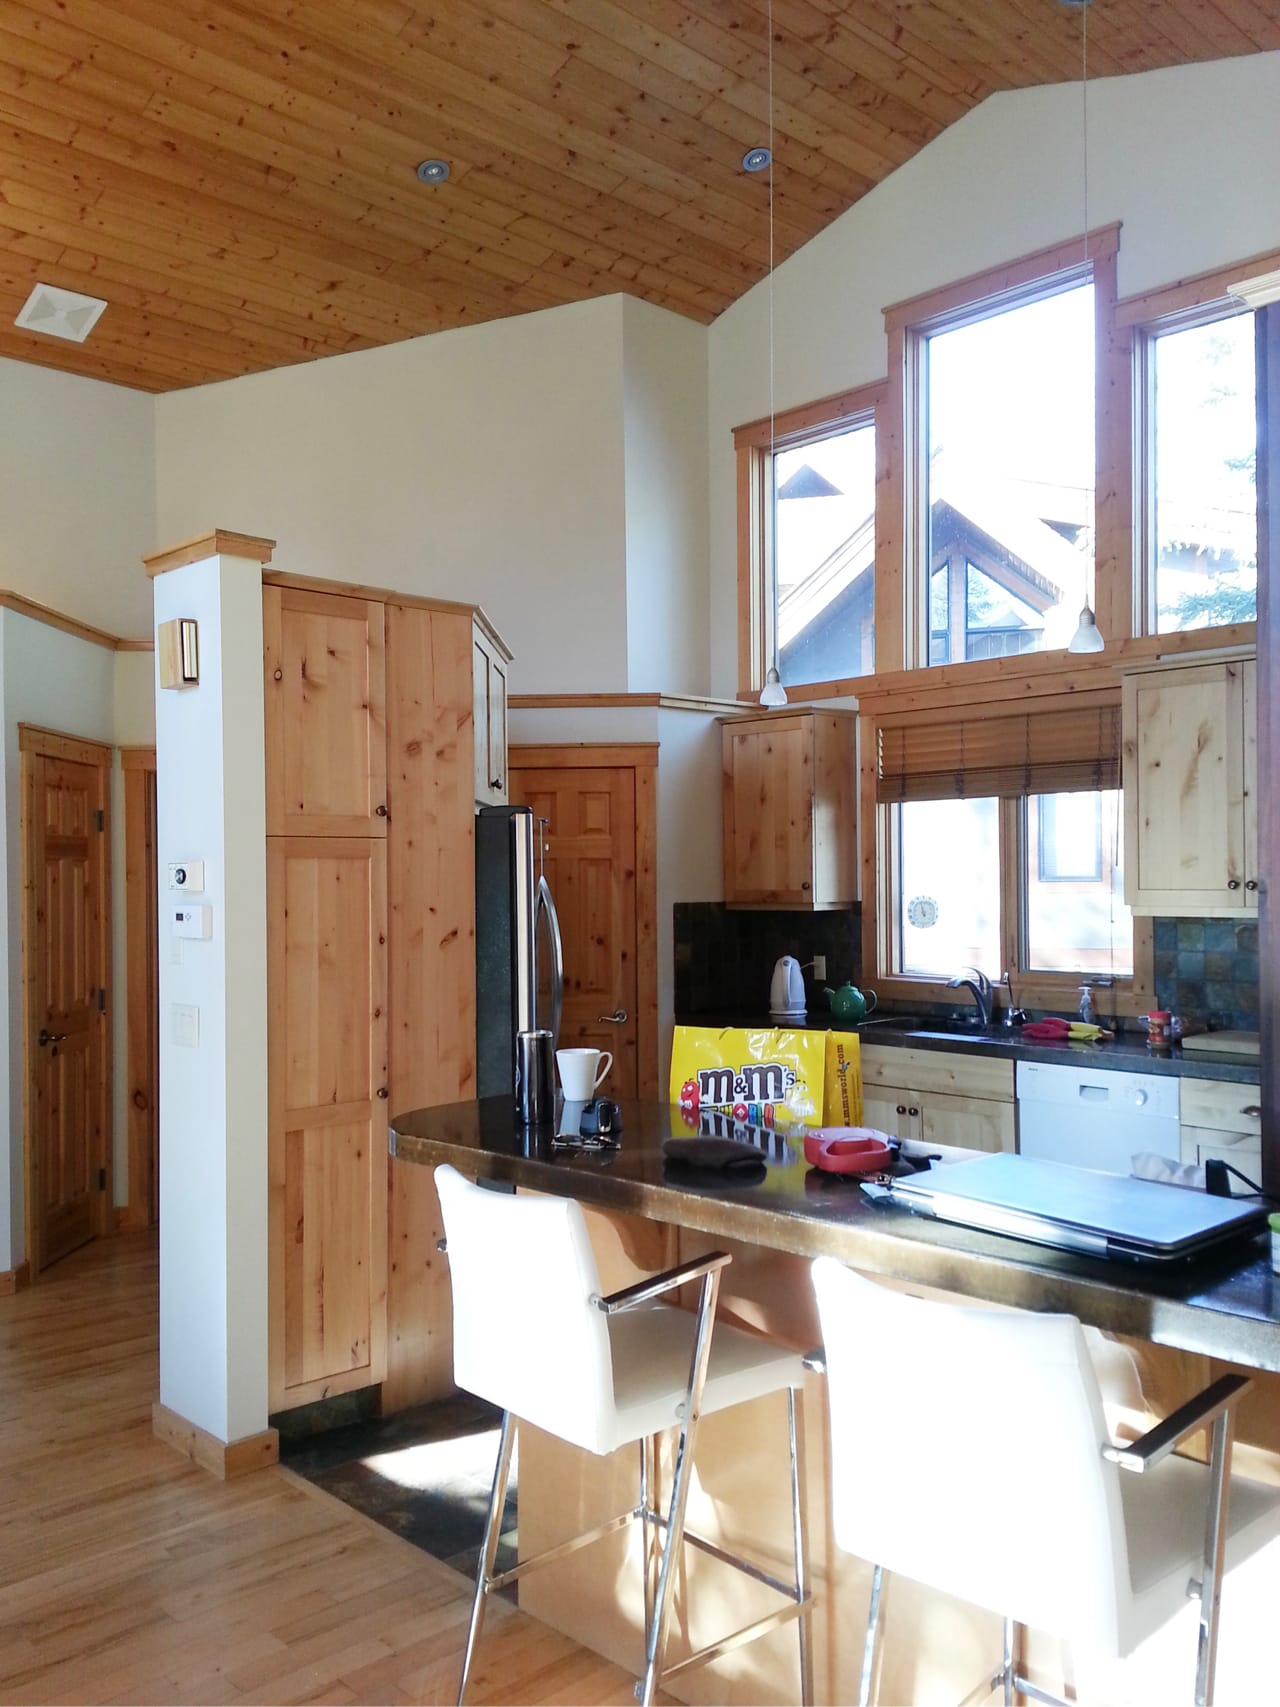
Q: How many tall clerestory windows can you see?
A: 3